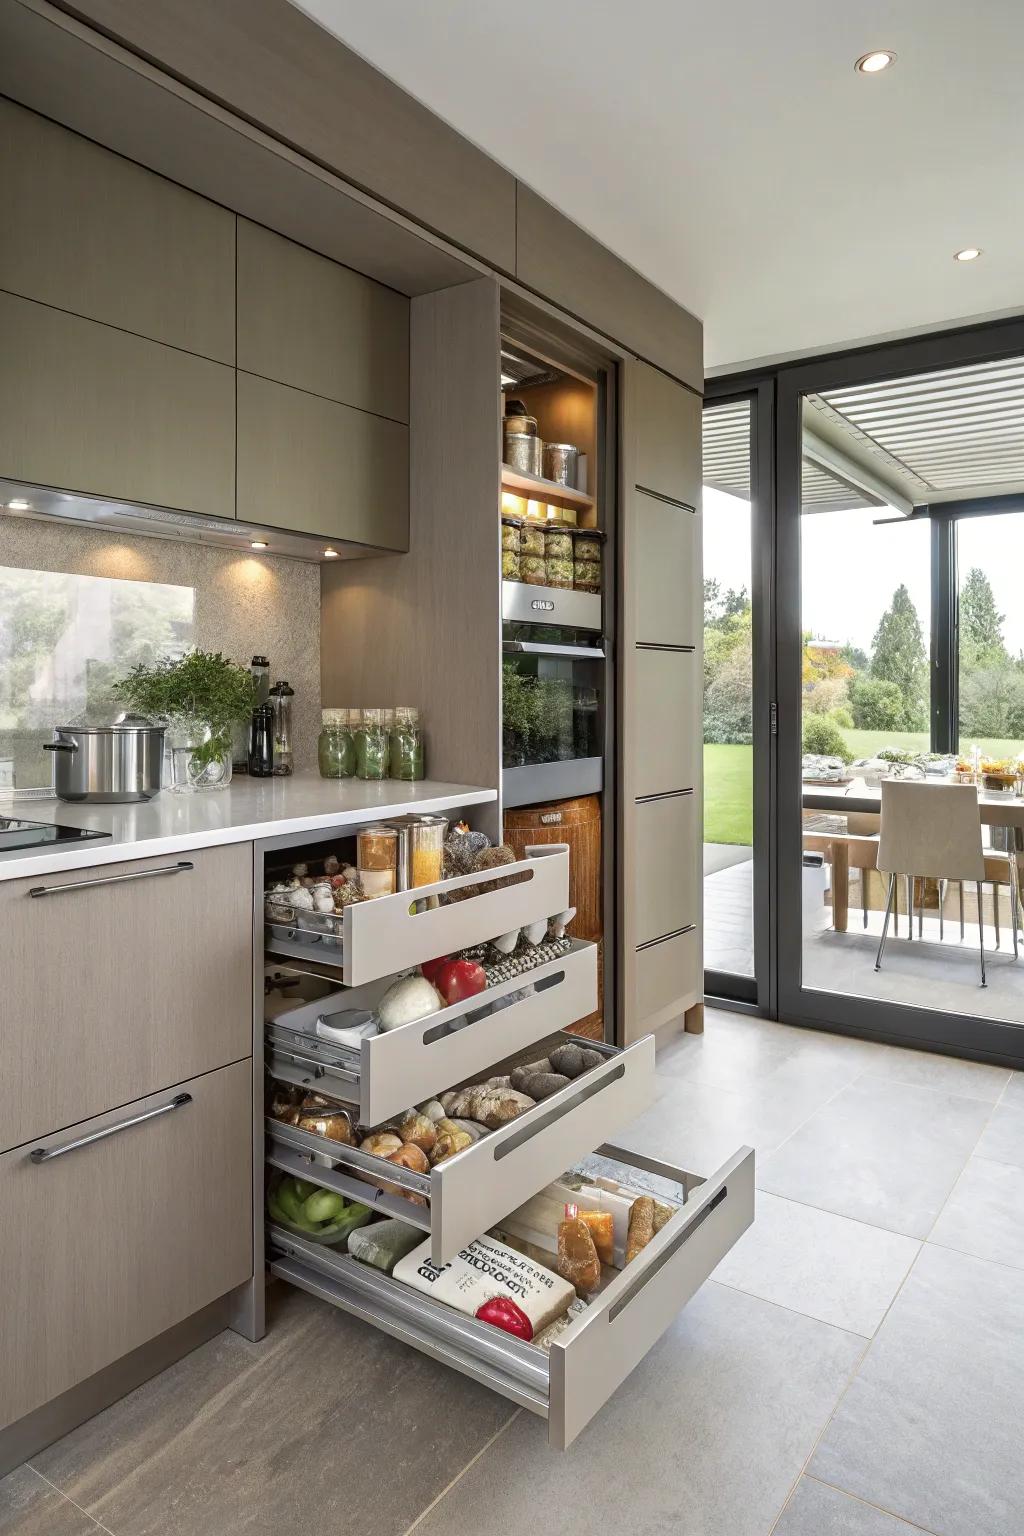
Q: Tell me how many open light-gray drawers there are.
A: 4